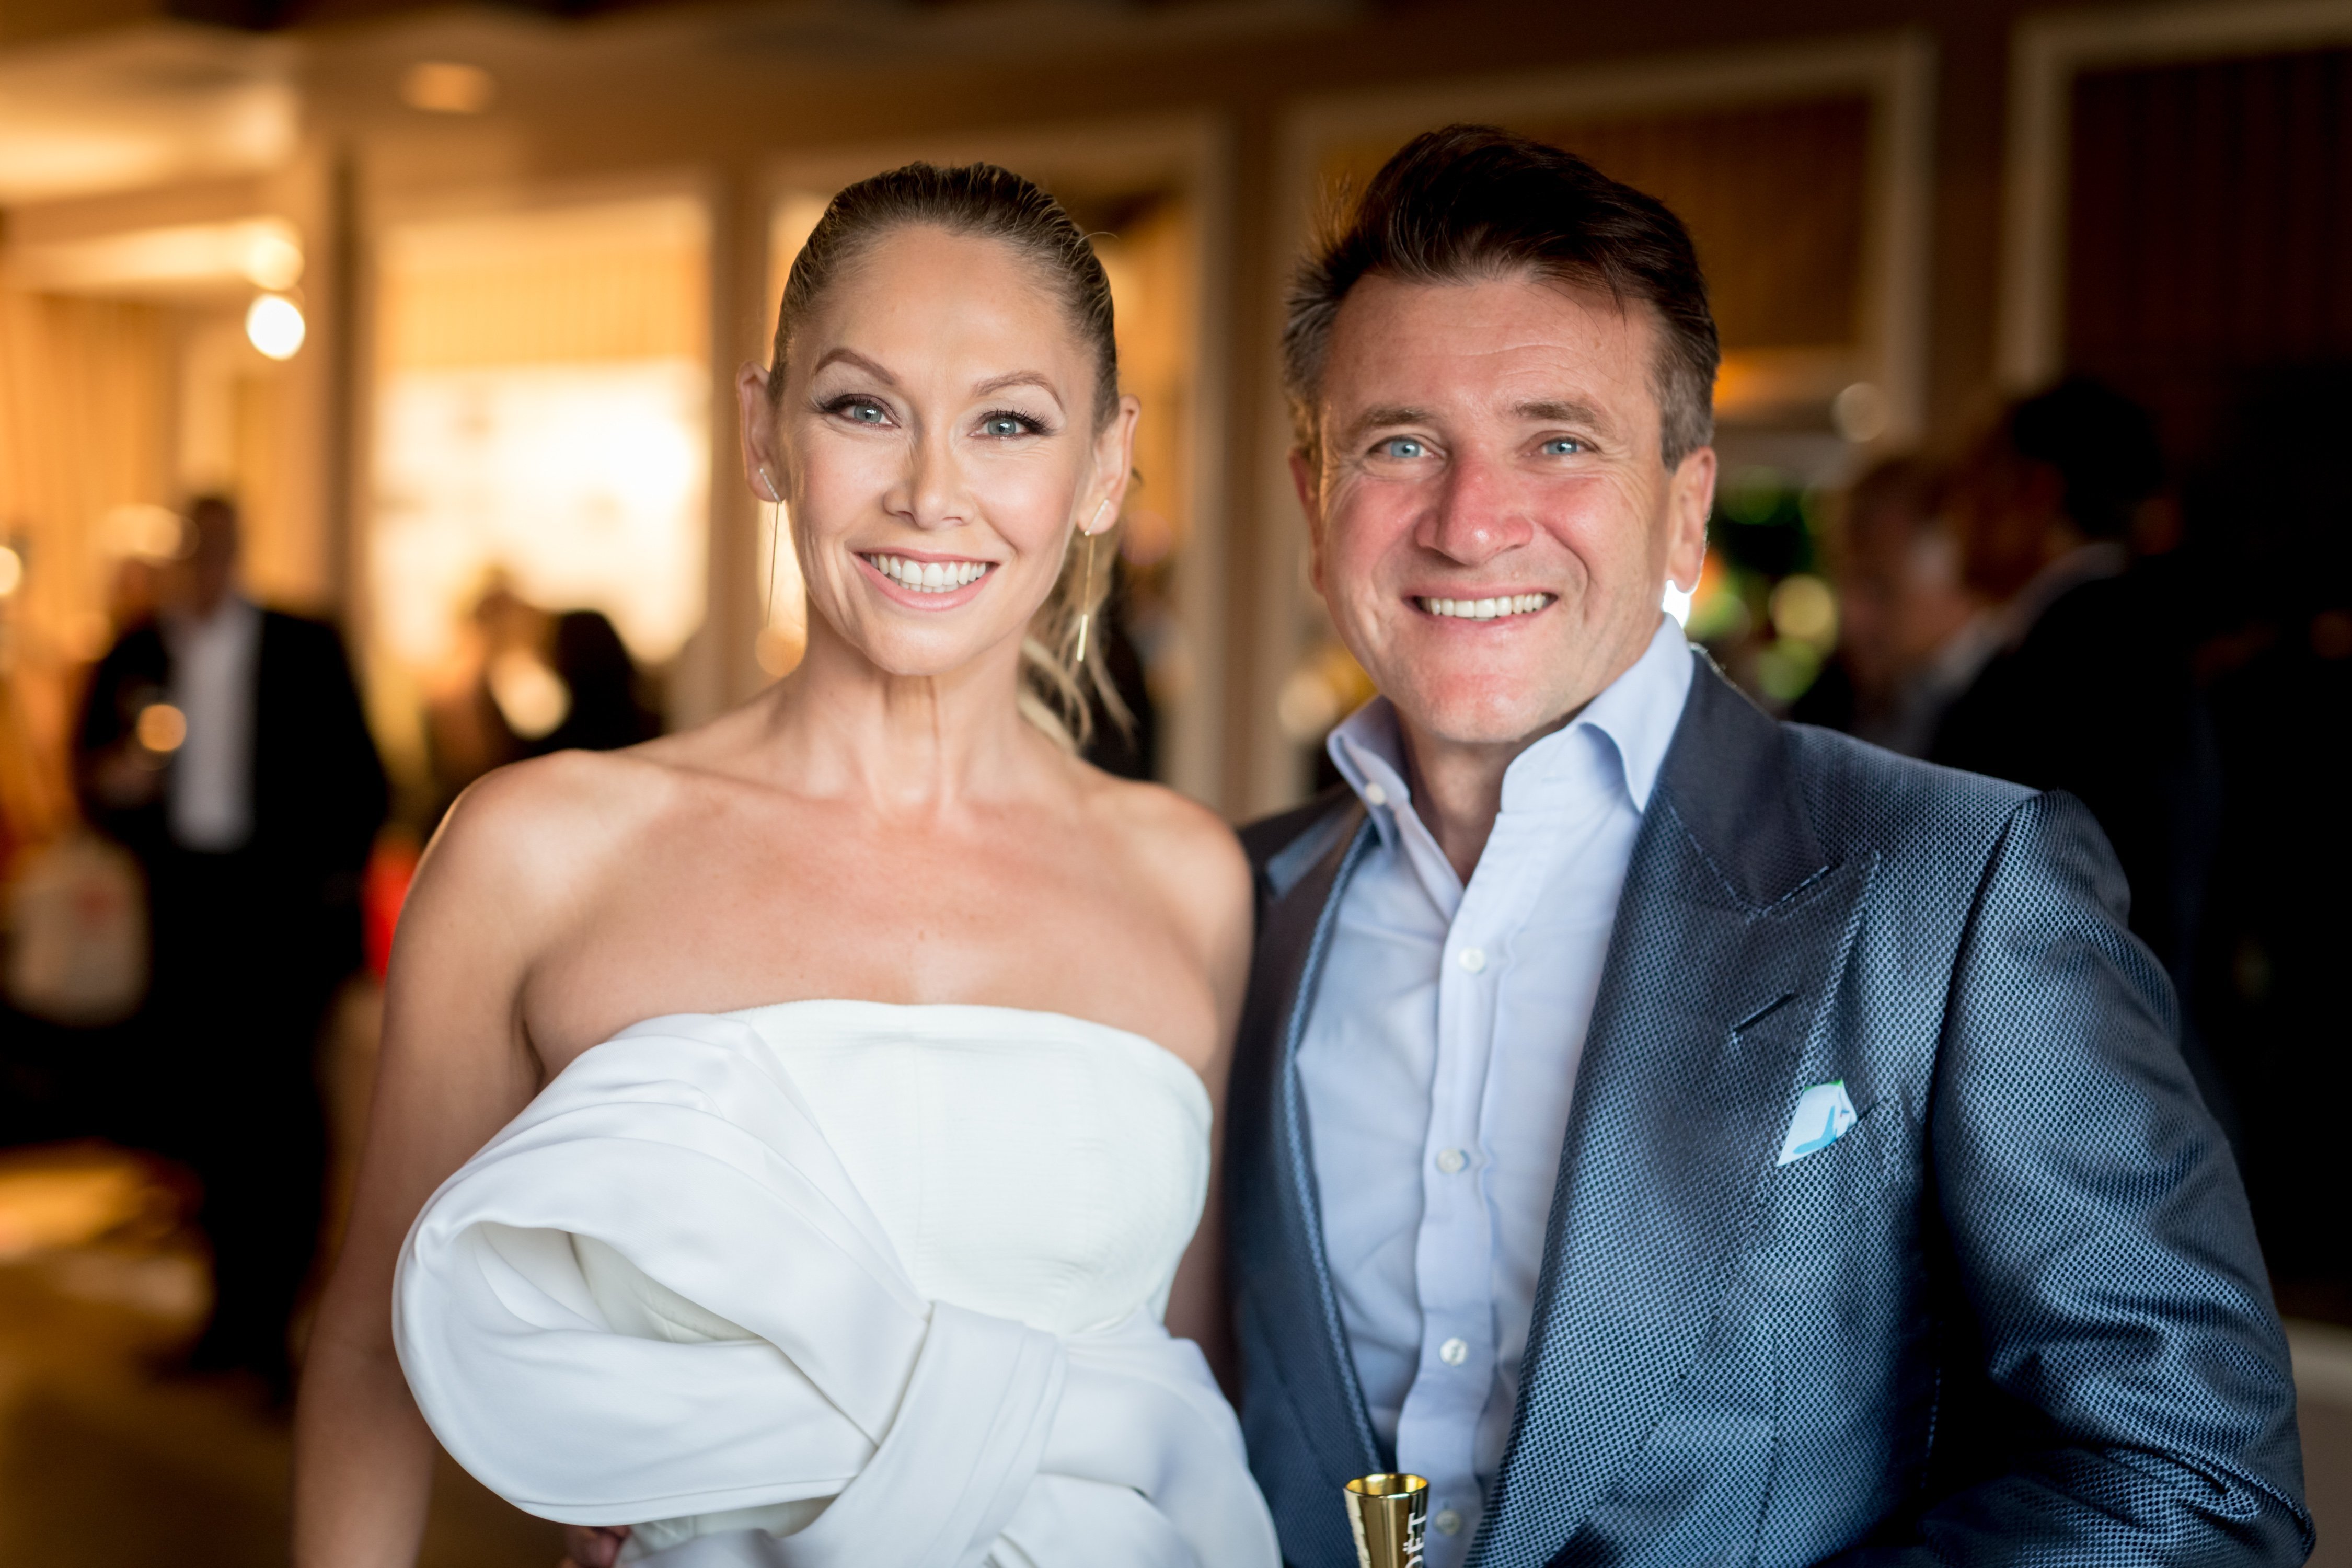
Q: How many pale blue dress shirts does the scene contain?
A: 1